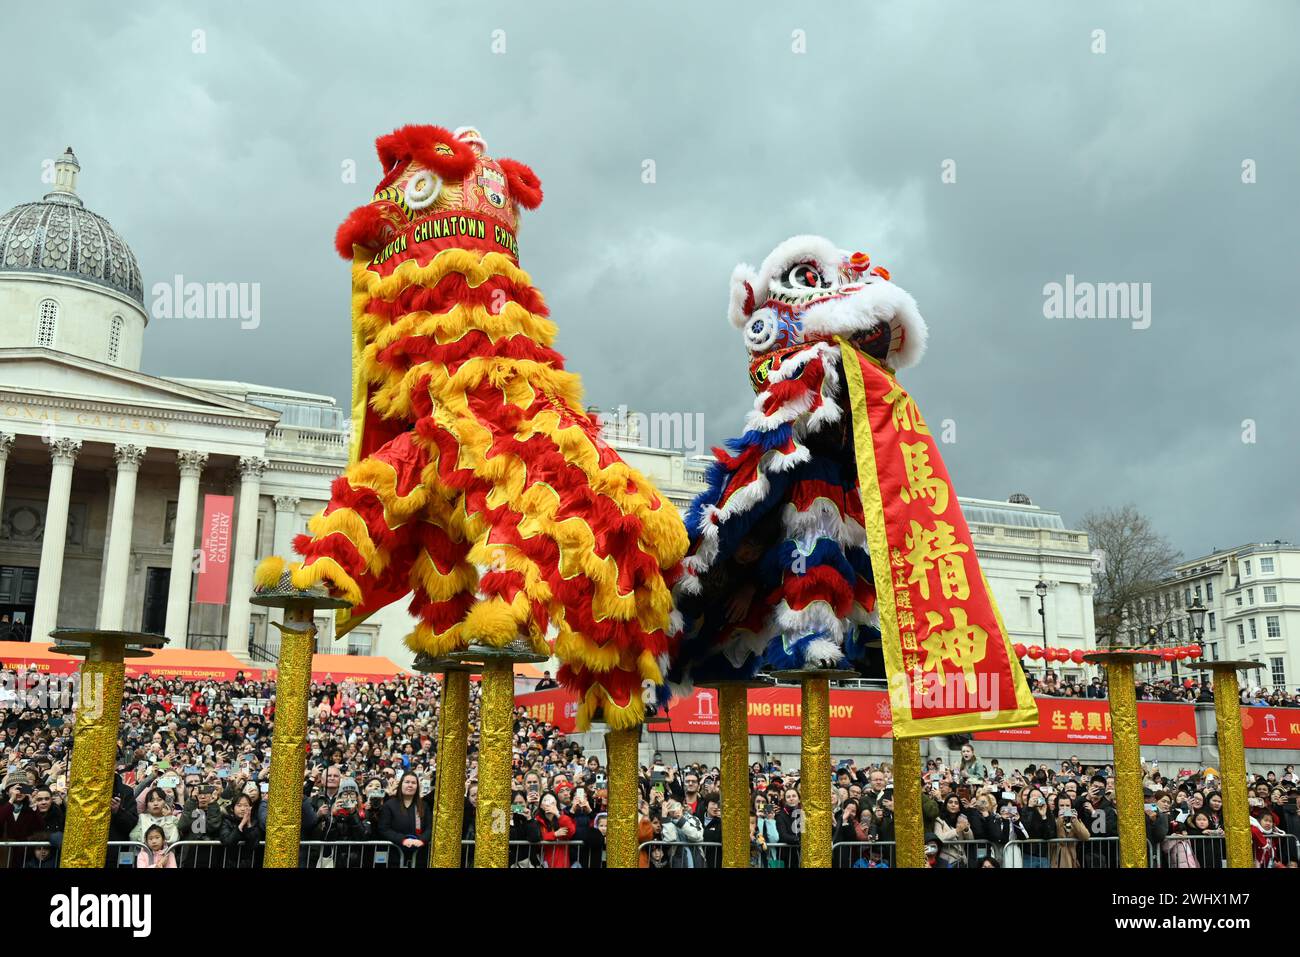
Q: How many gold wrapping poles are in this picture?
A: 10